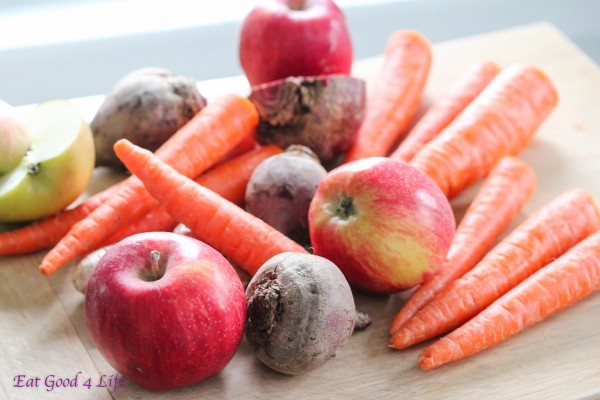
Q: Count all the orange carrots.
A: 10